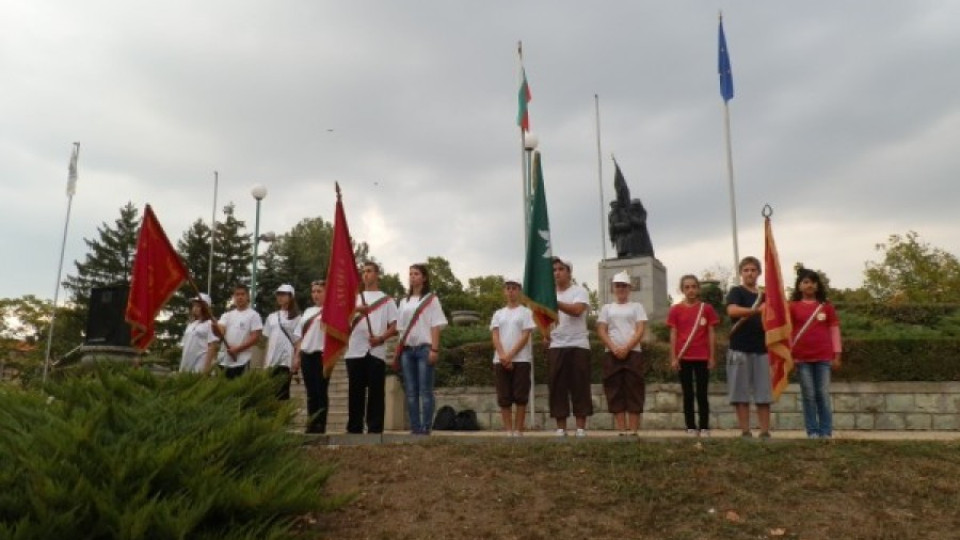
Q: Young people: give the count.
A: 12